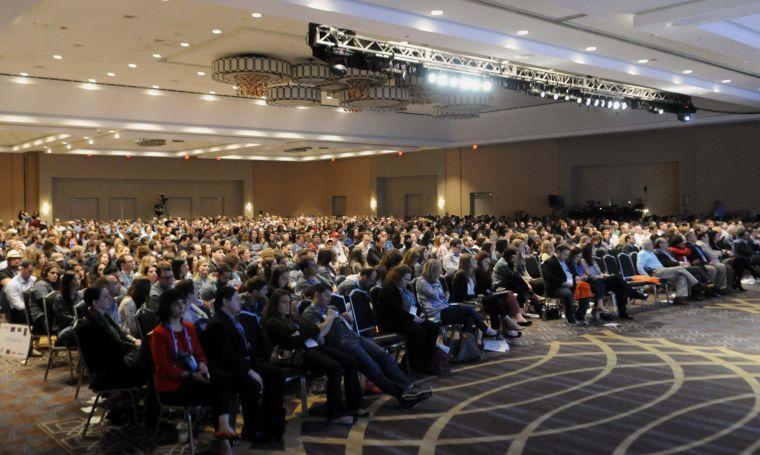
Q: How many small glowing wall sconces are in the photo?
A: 4